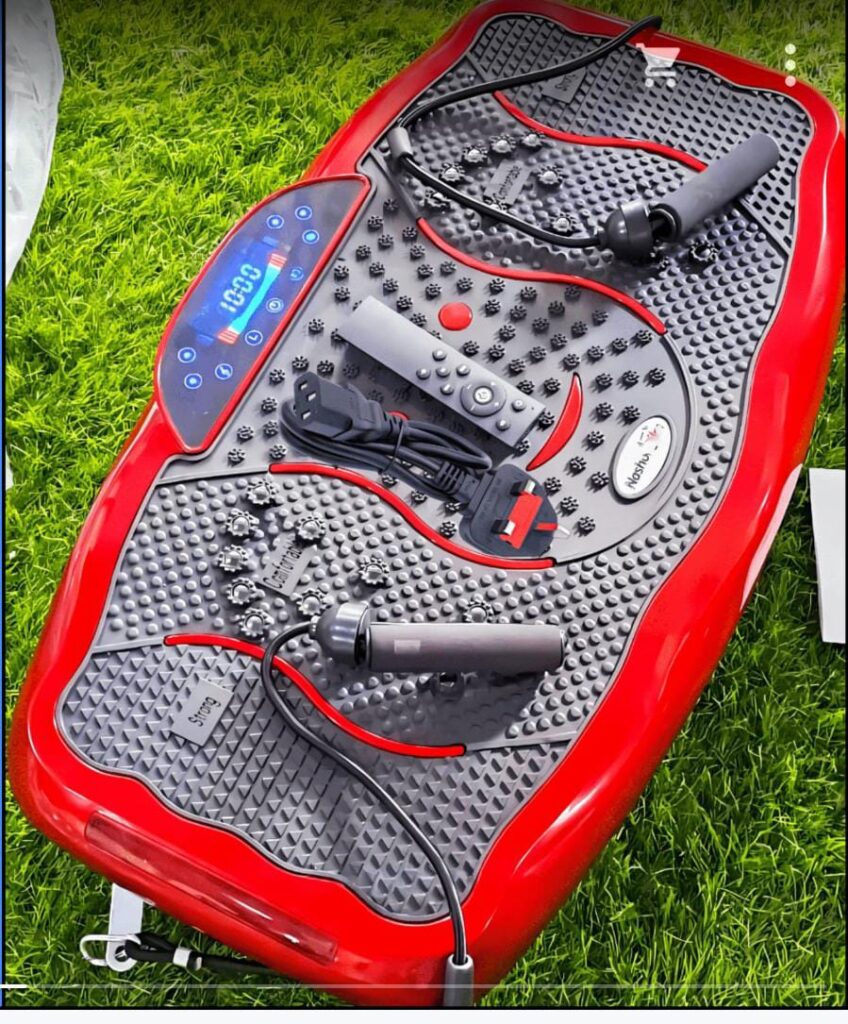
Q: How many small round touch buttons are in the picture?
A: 9